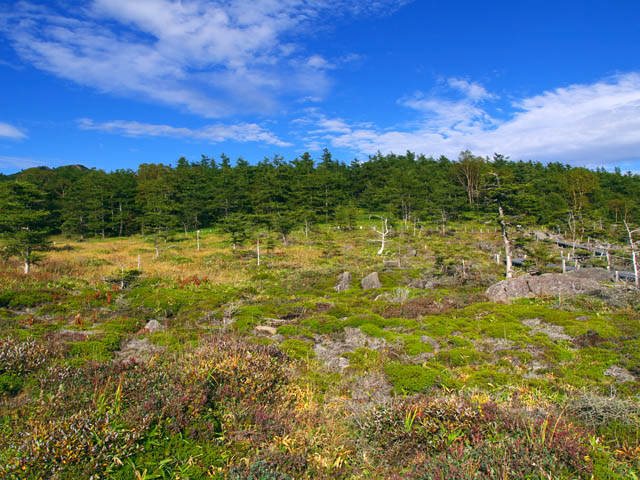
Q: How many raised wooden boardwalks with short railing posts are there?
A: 1